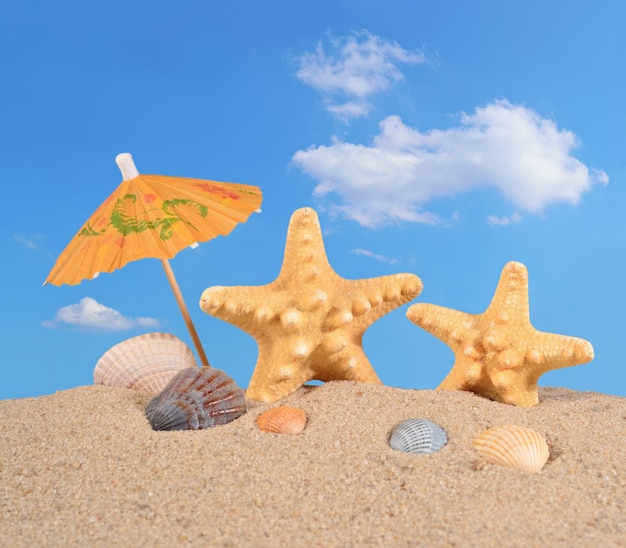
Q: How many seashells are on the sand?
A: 5